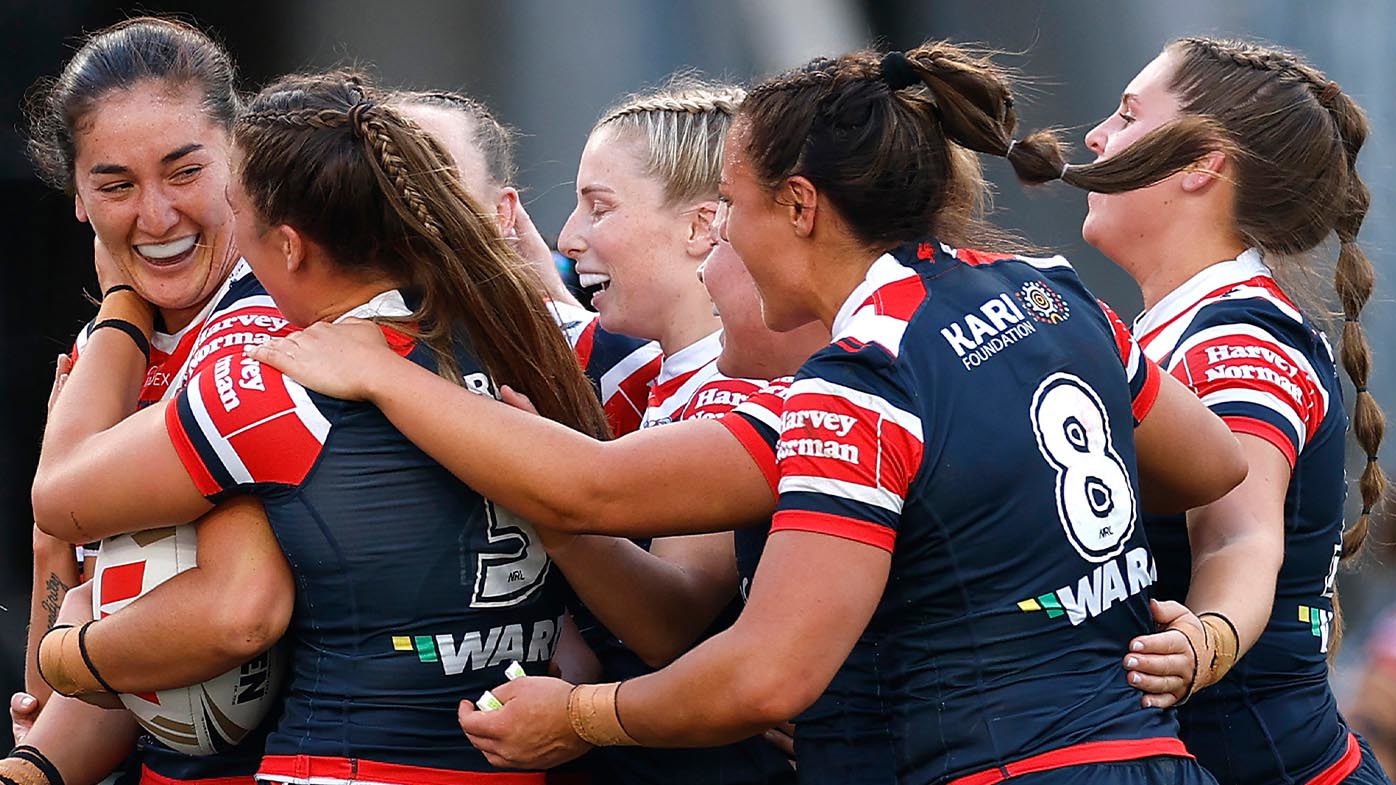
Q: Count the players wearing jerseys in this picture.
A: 7